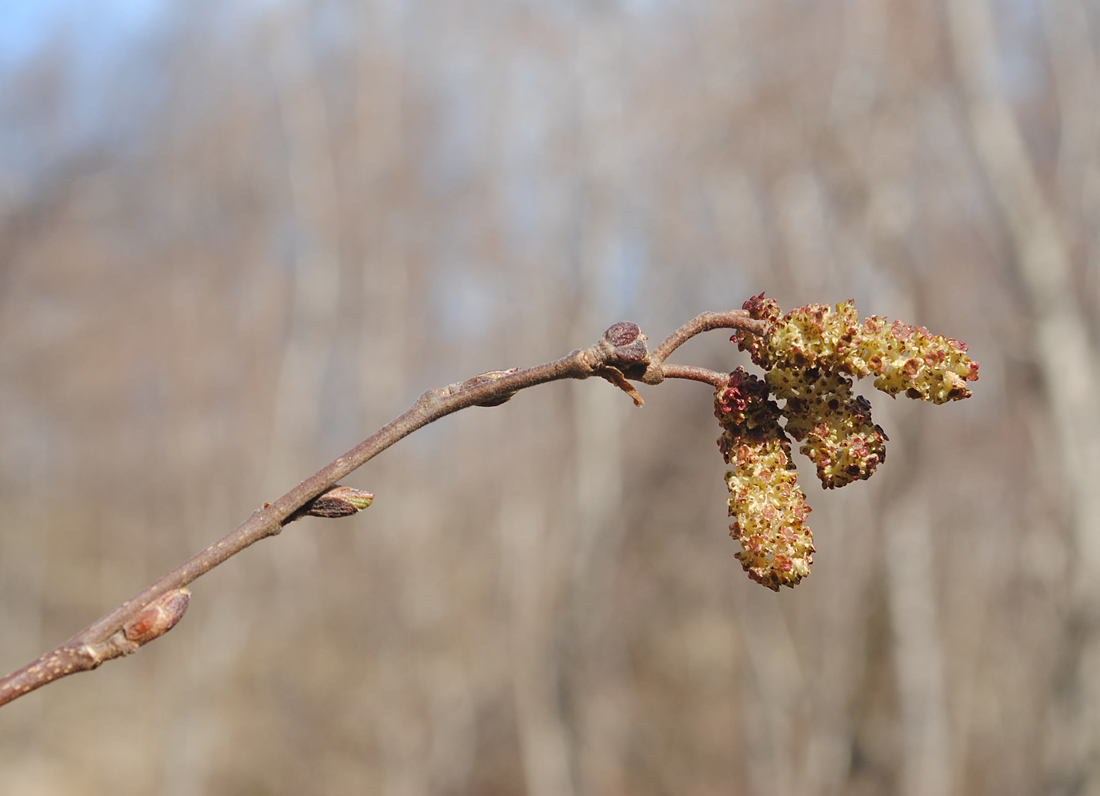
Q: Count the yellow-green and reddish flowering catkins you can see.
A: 3